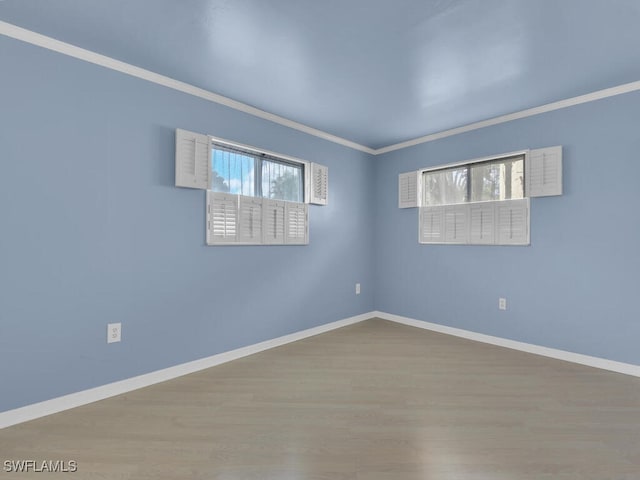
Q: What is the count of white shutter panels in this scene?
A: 12